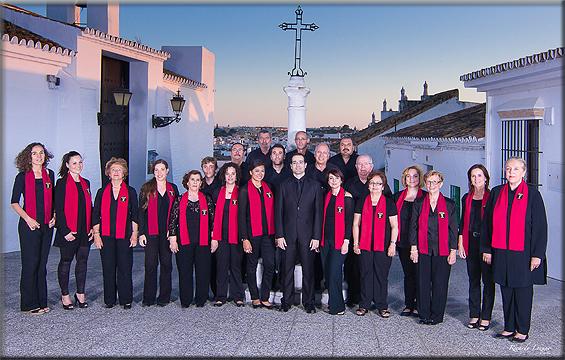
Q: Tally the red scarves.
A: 13